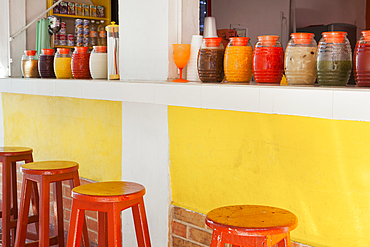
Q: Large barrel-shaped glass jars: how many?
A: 11